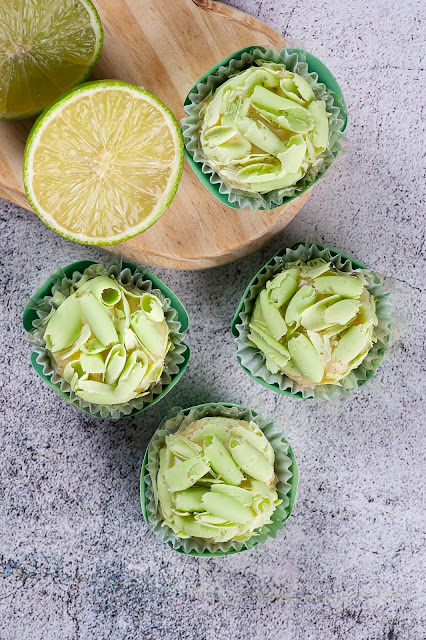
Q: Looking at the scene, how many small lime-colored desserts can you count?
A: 4